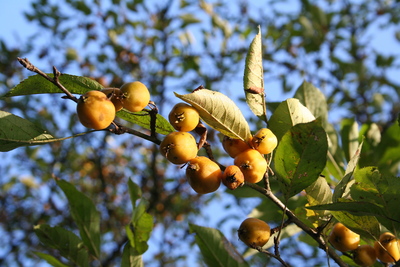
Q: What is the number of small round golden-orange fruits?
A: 14